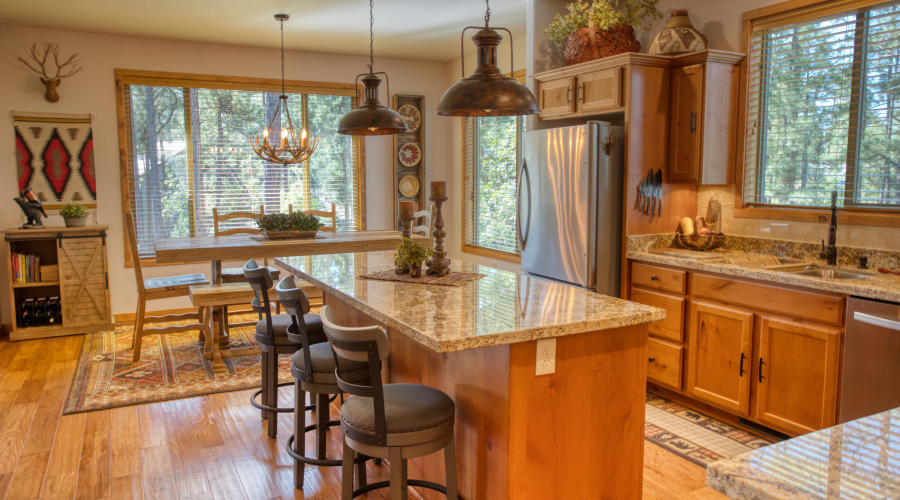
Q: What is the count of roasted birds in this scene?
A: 0